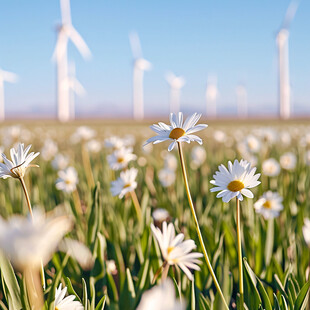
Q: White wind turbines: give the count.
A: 8